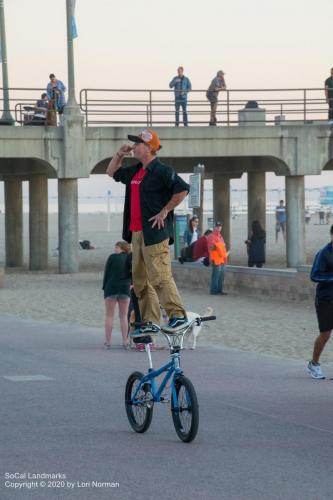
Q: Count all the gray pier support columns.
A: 6